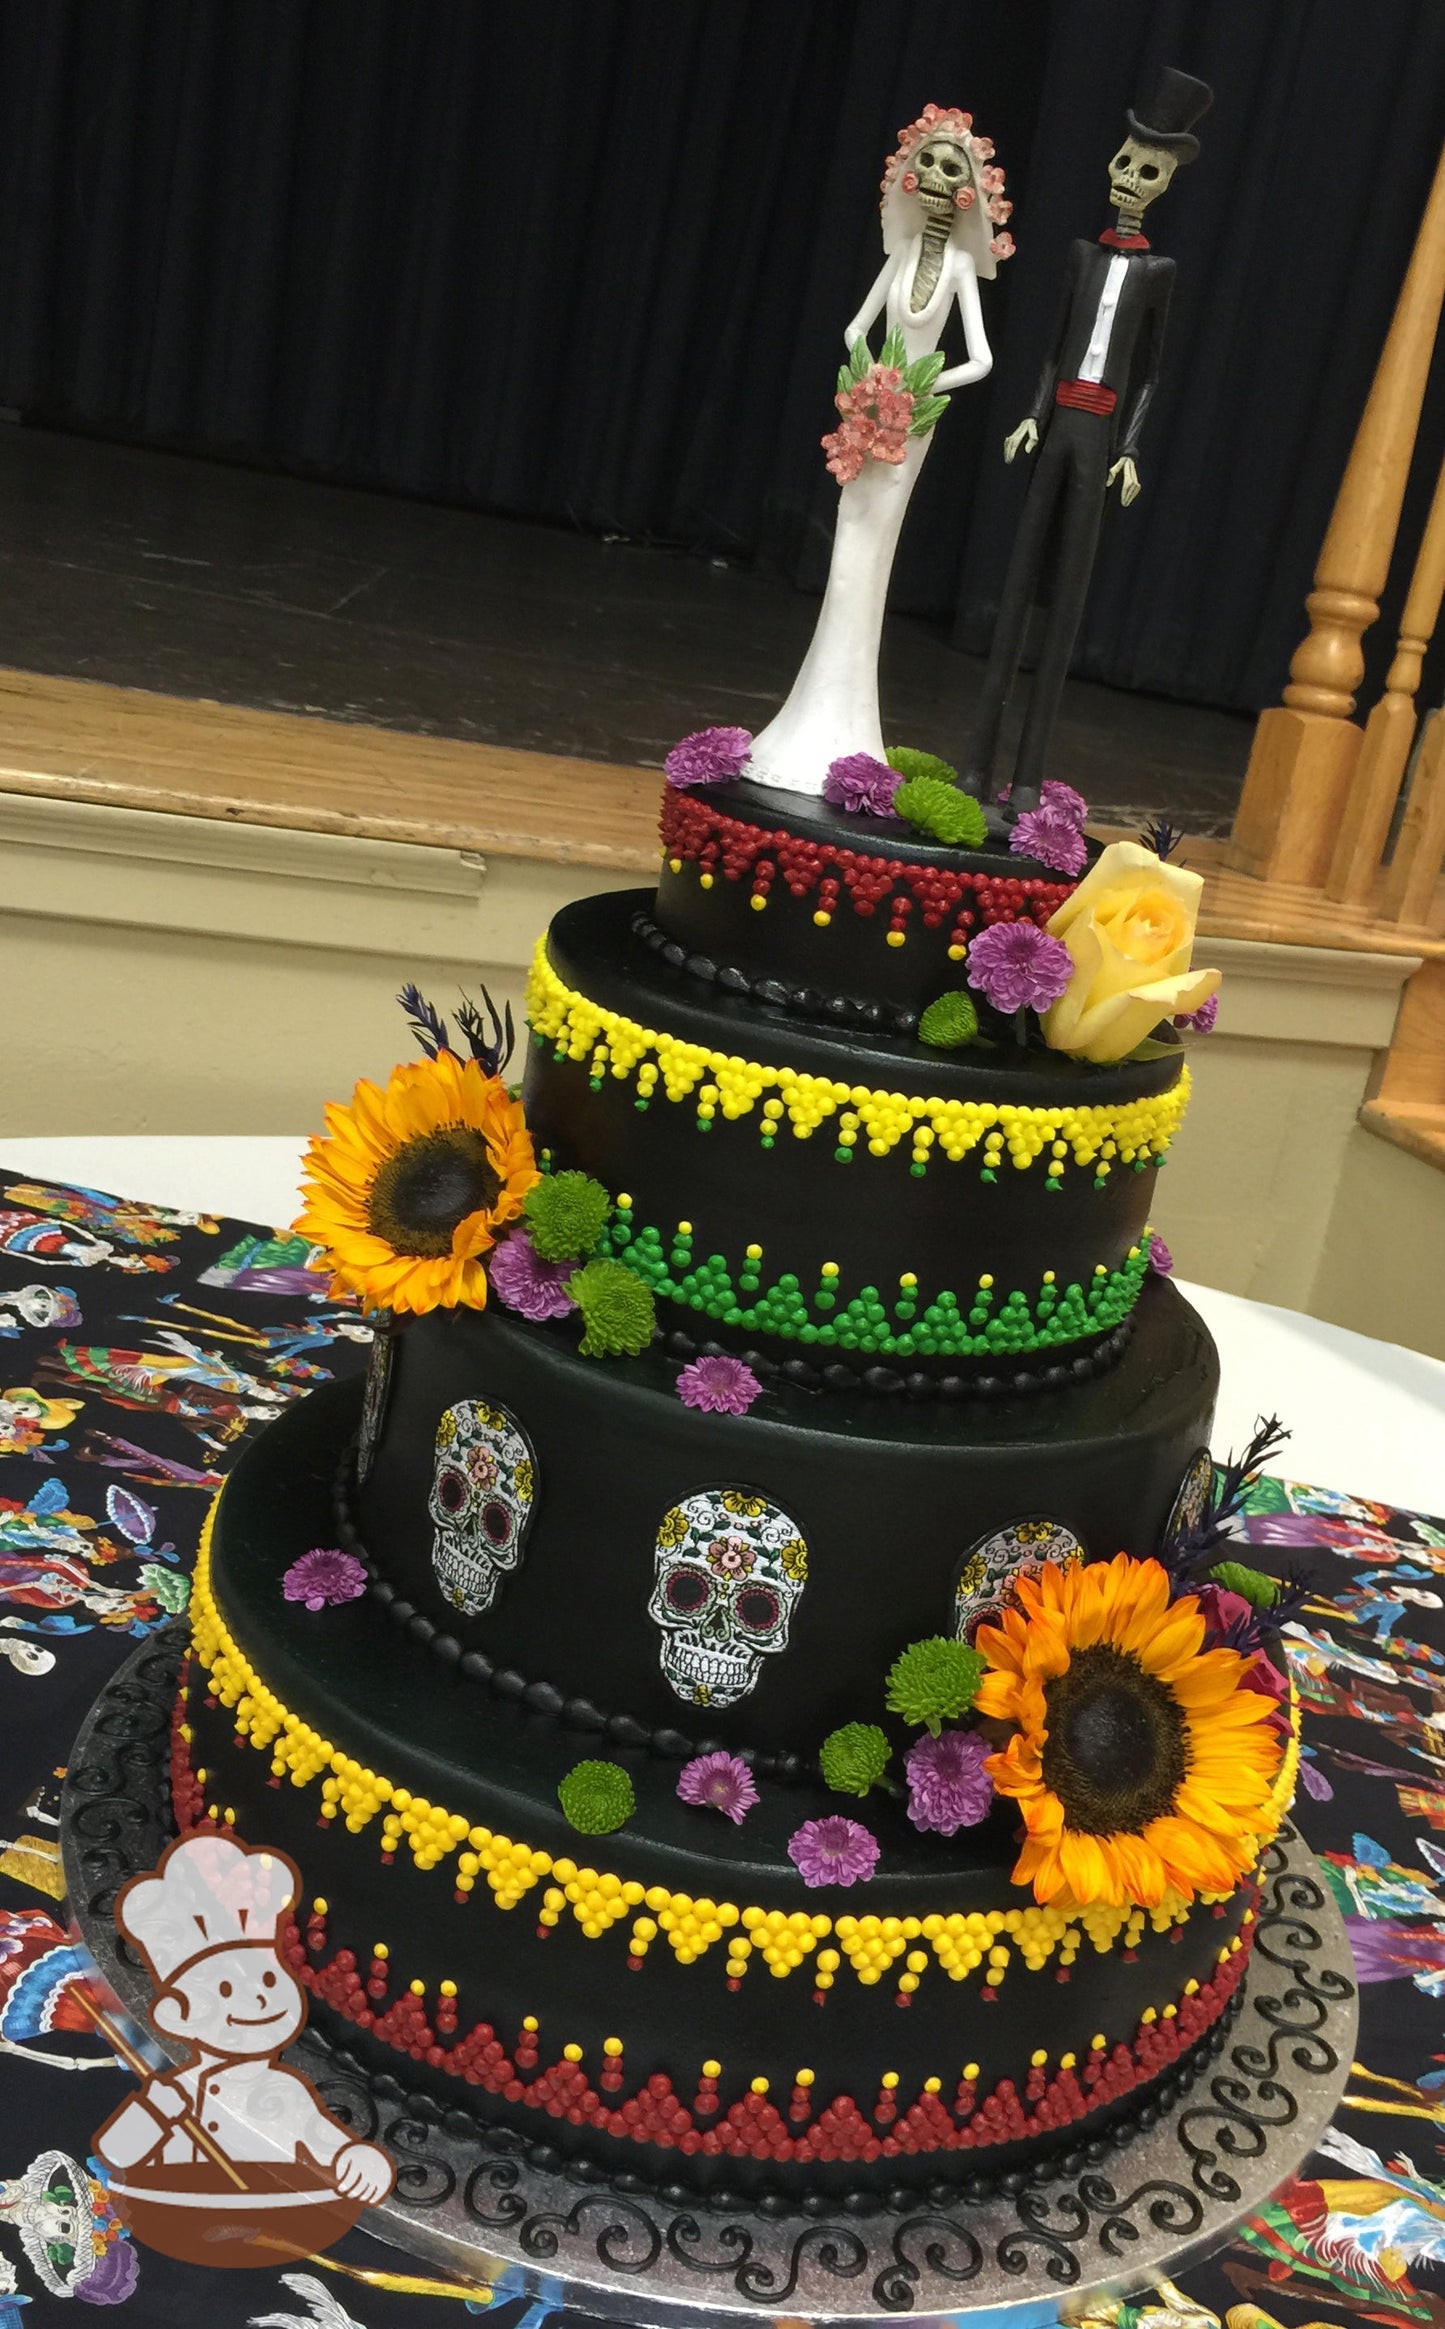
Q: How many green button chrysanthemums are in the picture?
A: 9